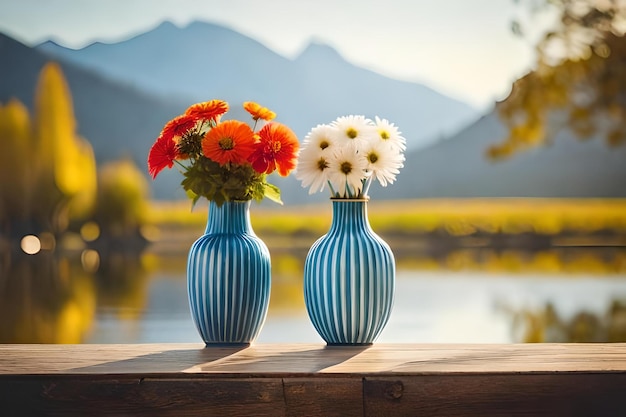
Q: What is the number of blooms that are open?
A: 12